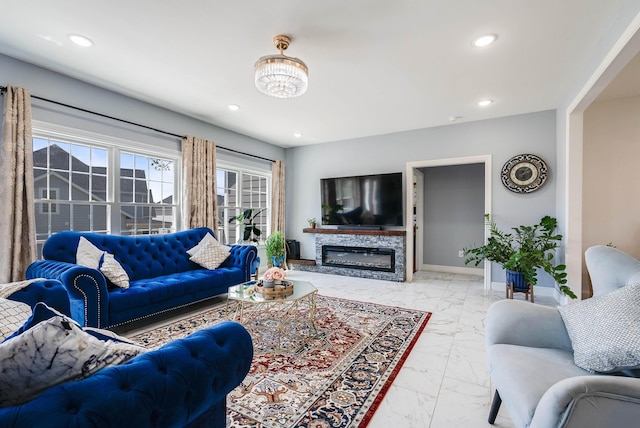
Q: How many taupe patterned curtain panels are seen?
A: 3